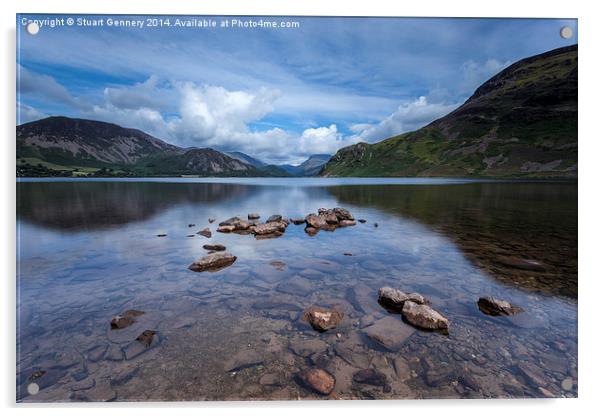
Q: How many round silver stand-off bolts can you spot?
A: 4